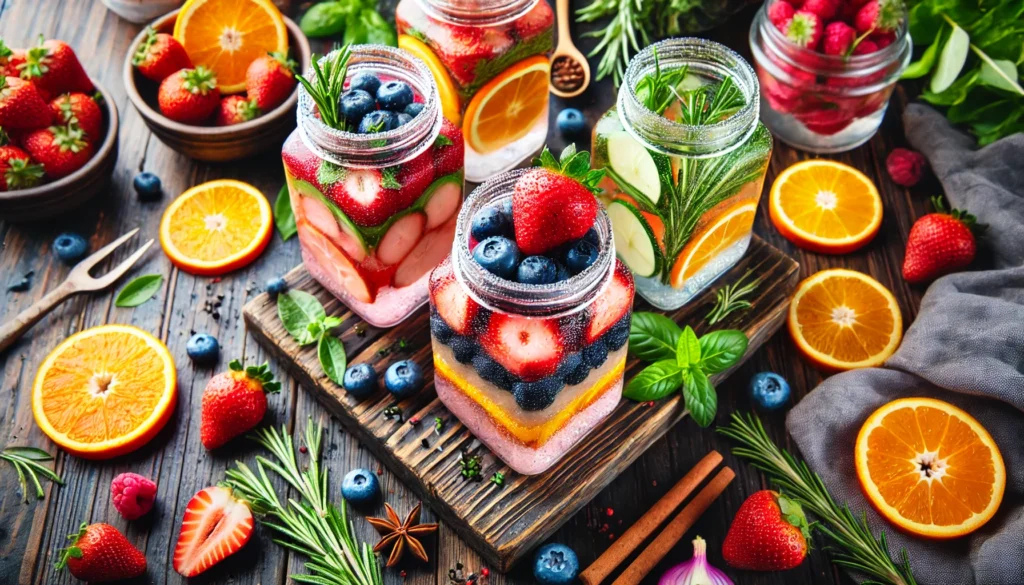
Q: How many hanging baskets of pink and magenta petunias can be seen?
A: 0